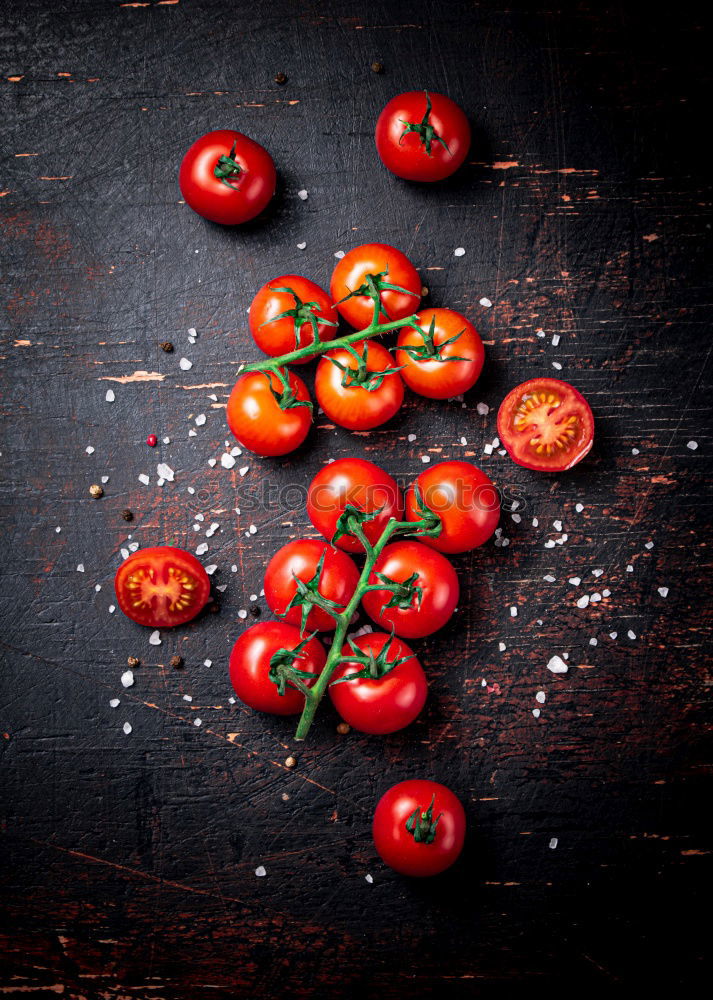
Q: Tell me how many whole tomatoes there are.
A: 14